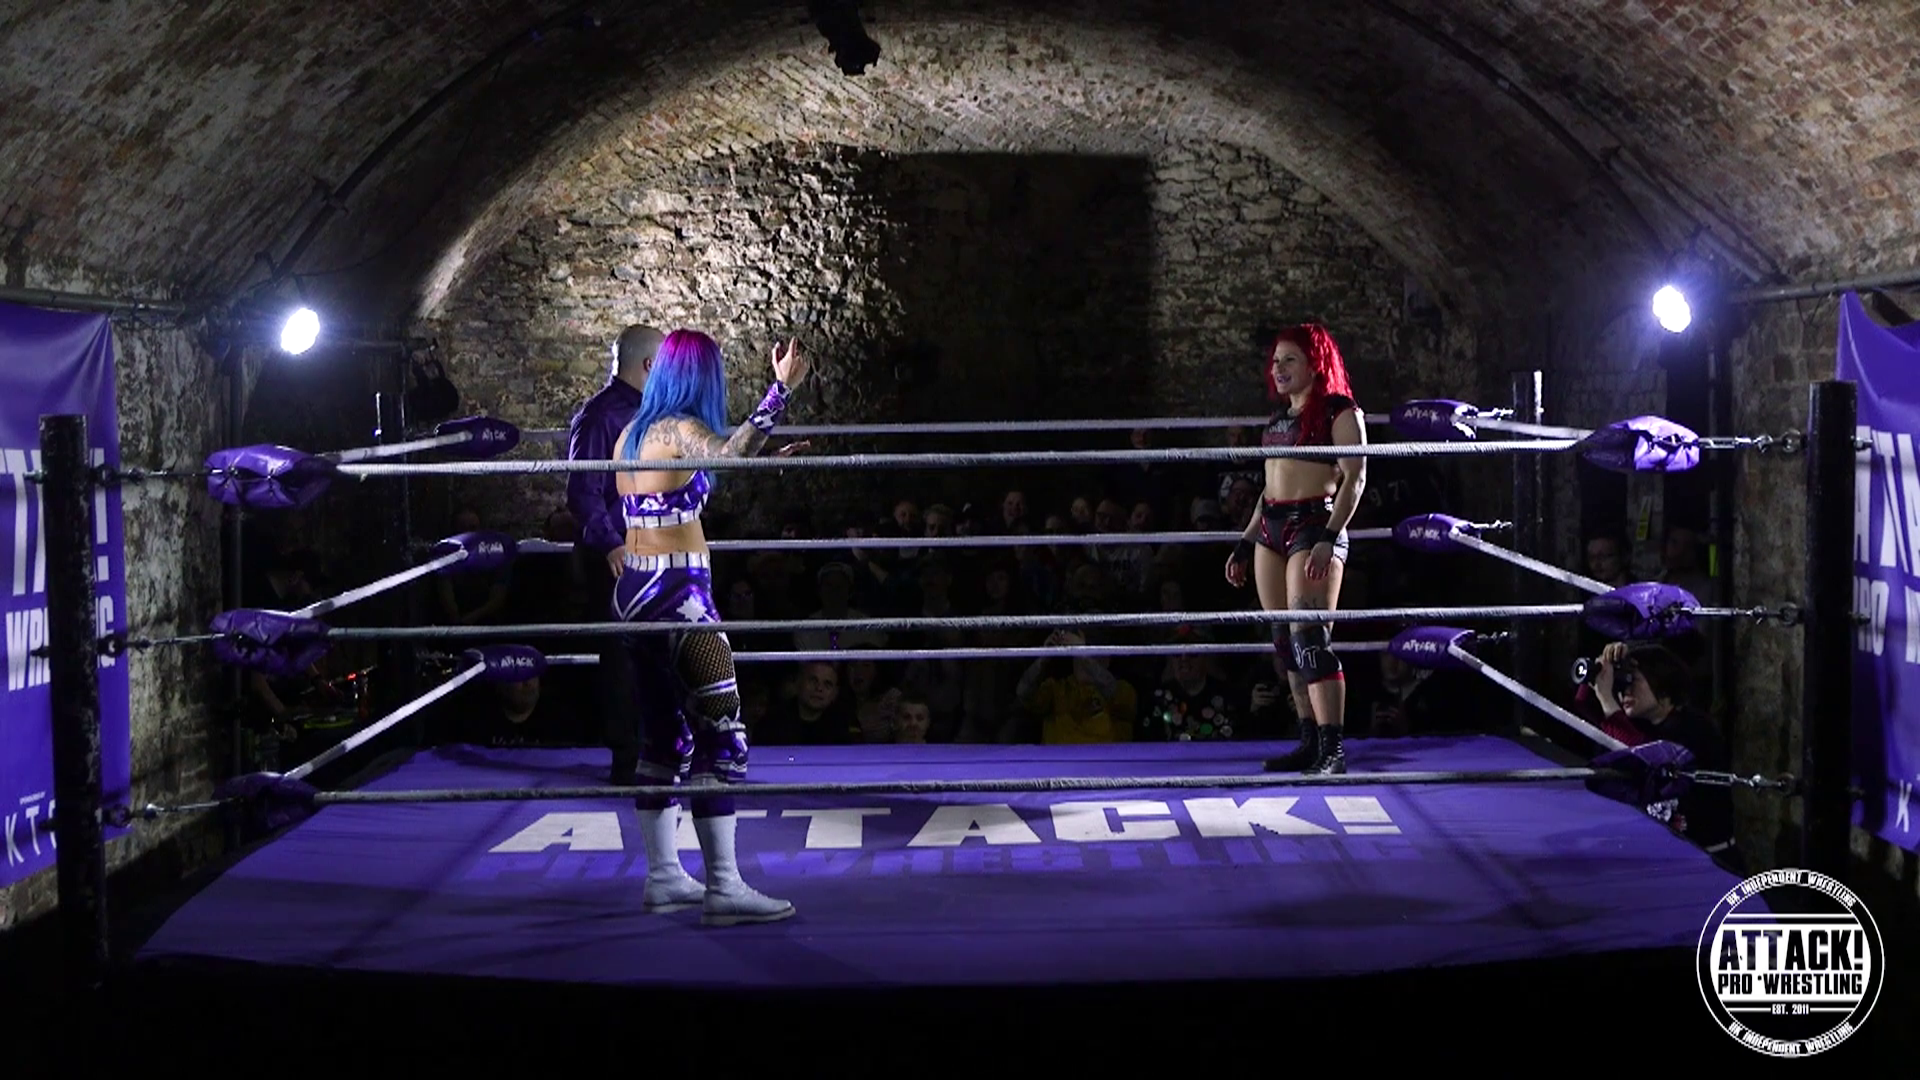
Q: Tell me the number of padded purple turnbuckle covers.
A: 12